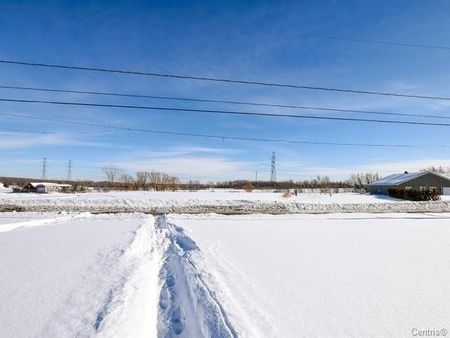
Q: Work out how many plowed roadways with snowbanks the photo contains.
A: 1